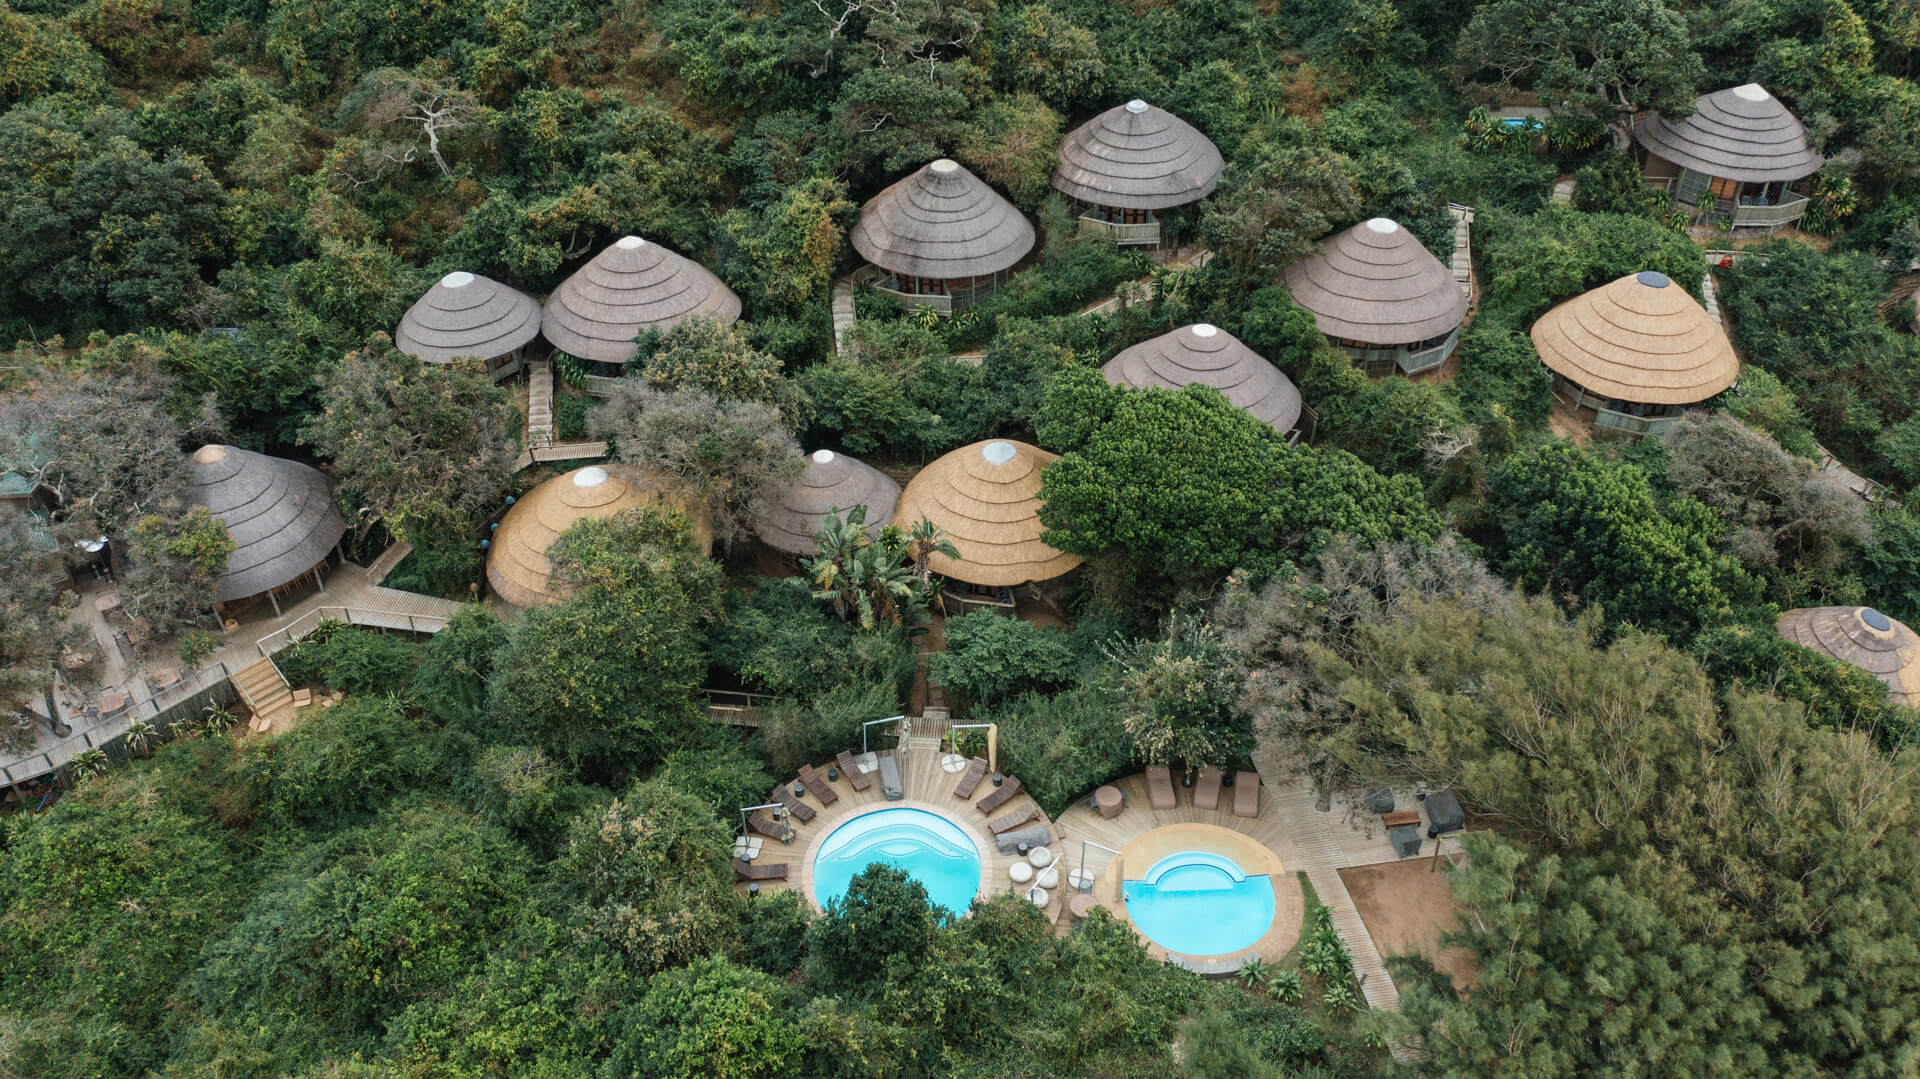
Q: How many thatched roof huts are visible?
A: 13